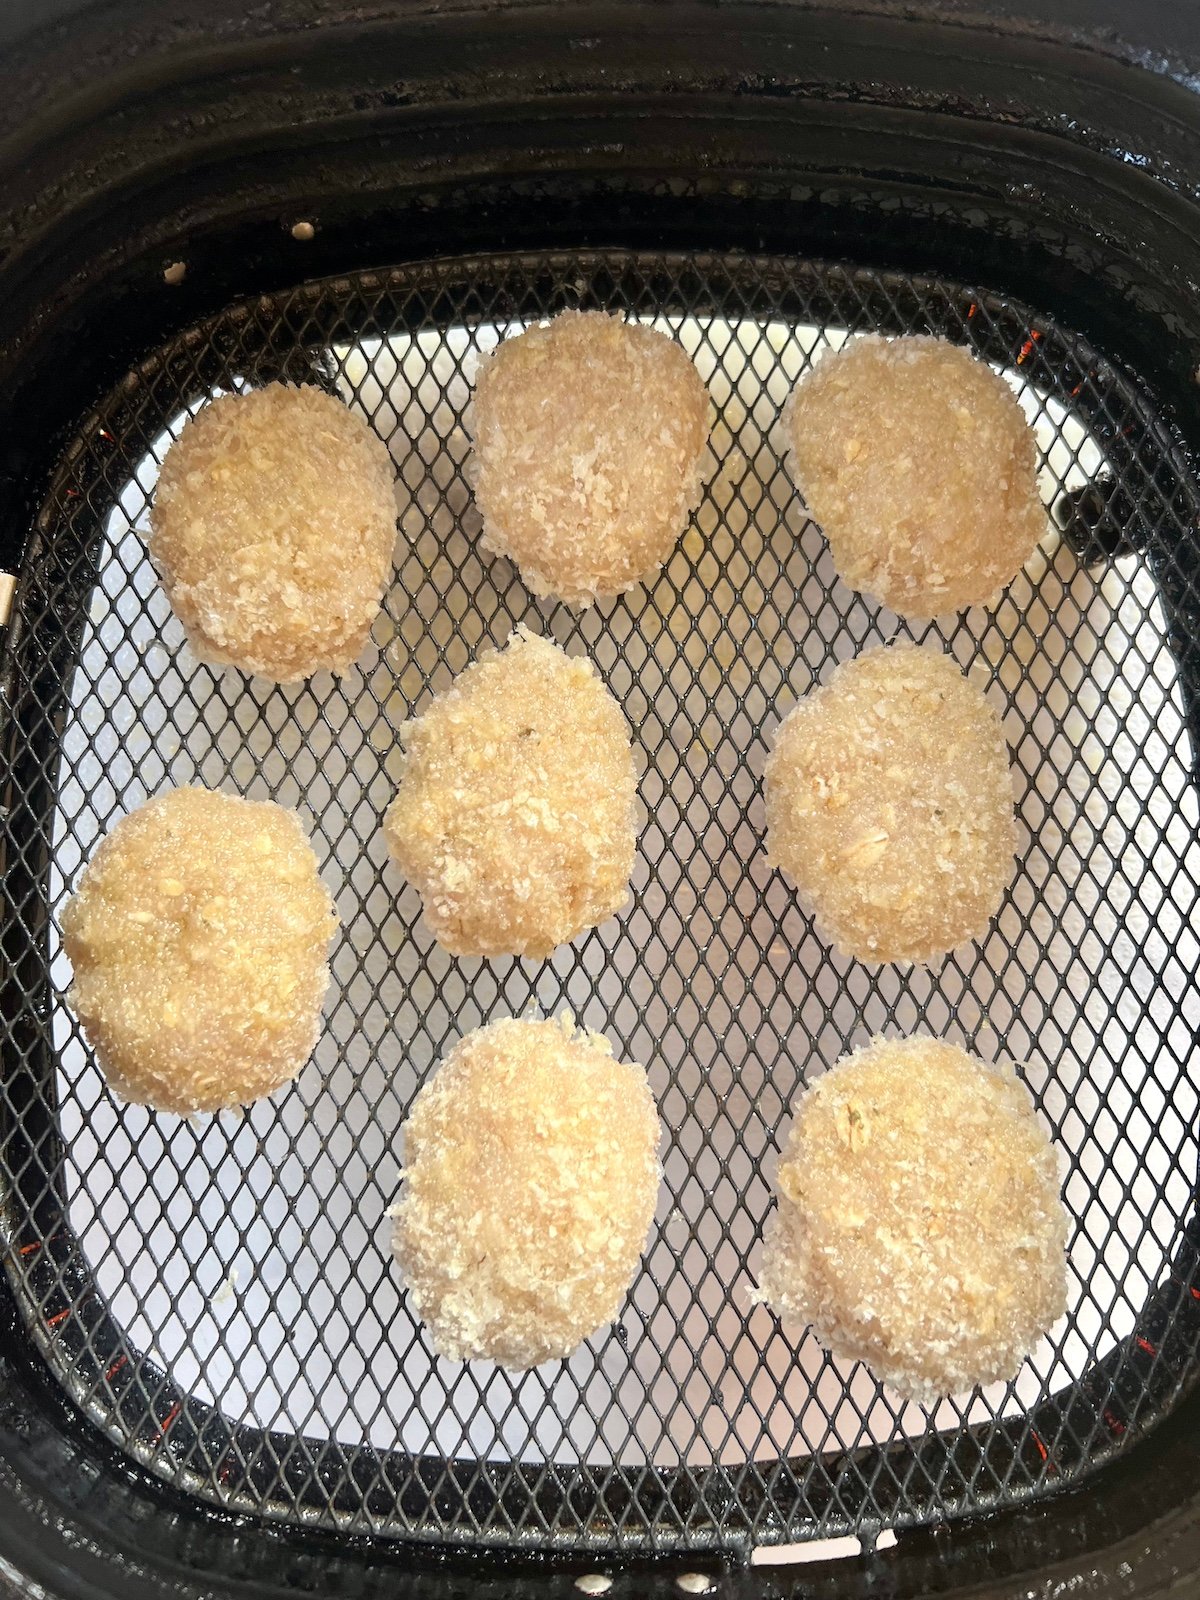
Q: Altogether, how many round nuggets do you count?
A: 8